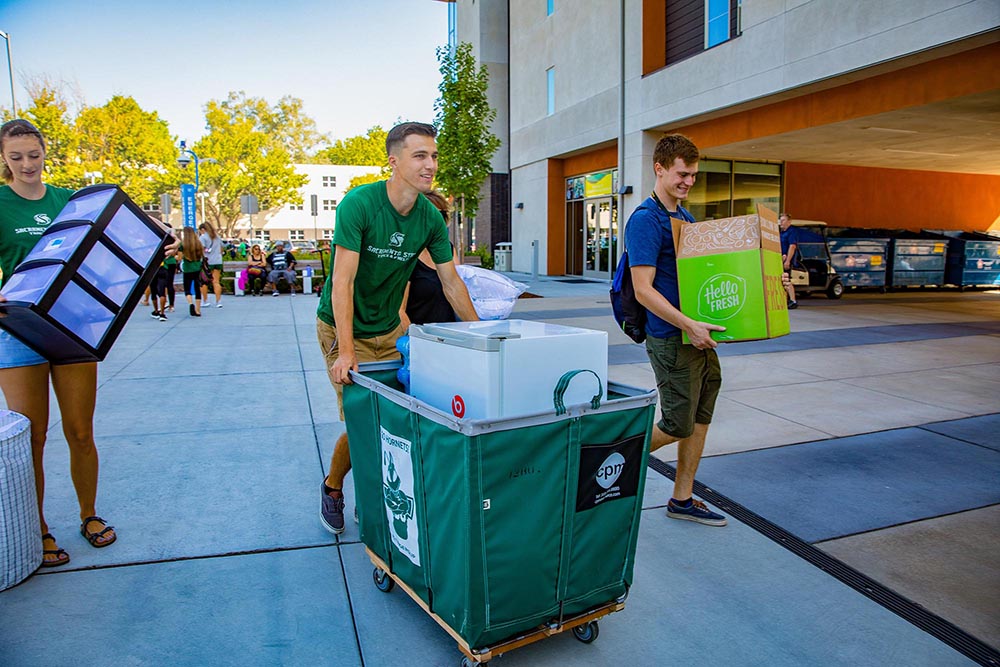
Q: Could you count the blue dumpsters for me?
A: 3